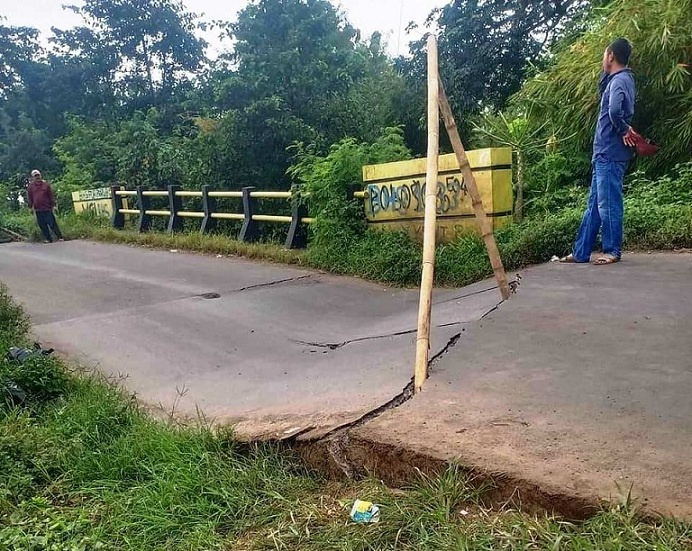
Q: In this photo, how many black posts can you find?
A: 6